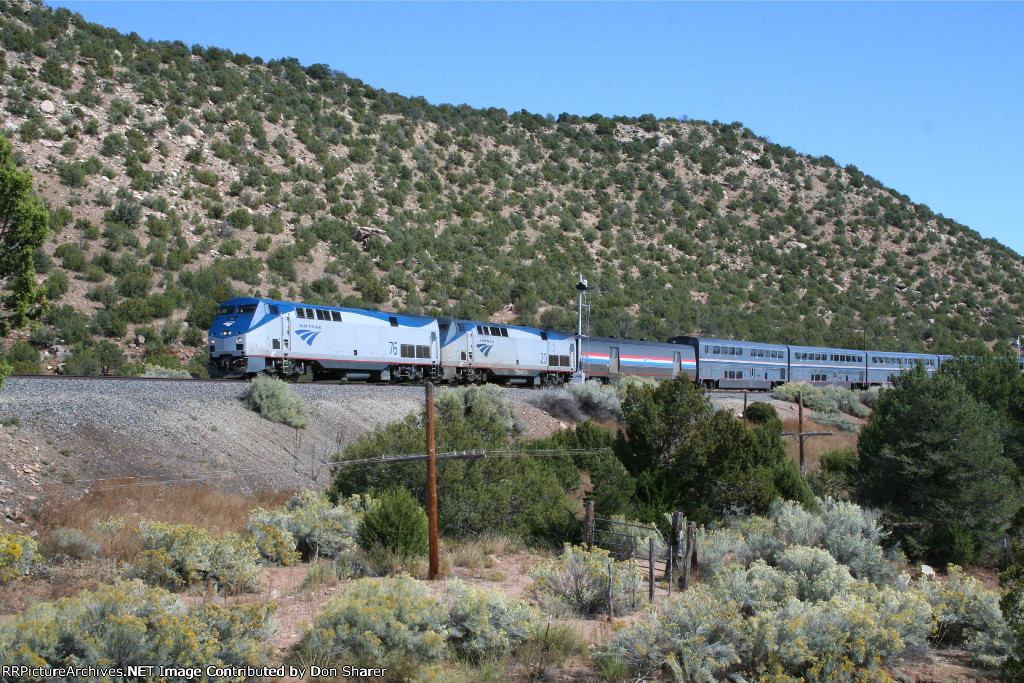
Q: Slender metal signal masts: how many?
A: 1